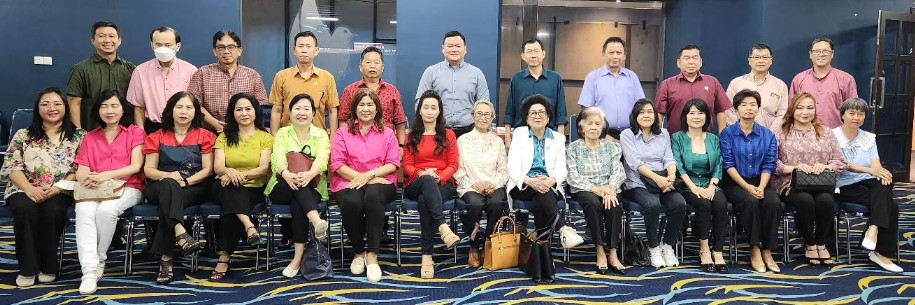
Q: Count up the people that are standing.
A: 11